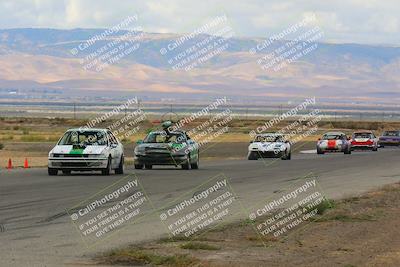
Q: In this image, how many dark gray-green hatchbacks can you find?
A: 1